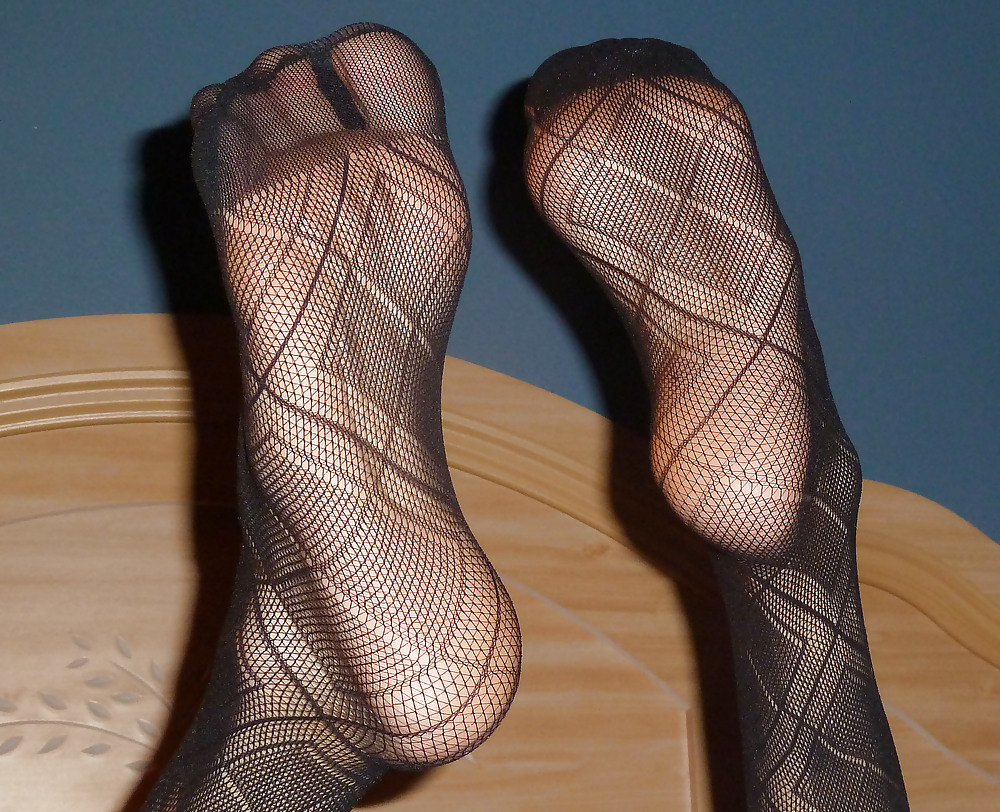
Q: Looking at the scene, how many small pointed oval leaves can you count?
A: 14